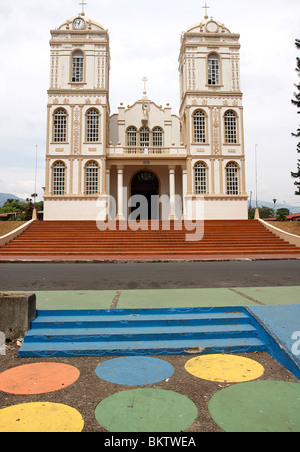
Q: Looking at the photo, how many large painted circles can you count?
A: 6